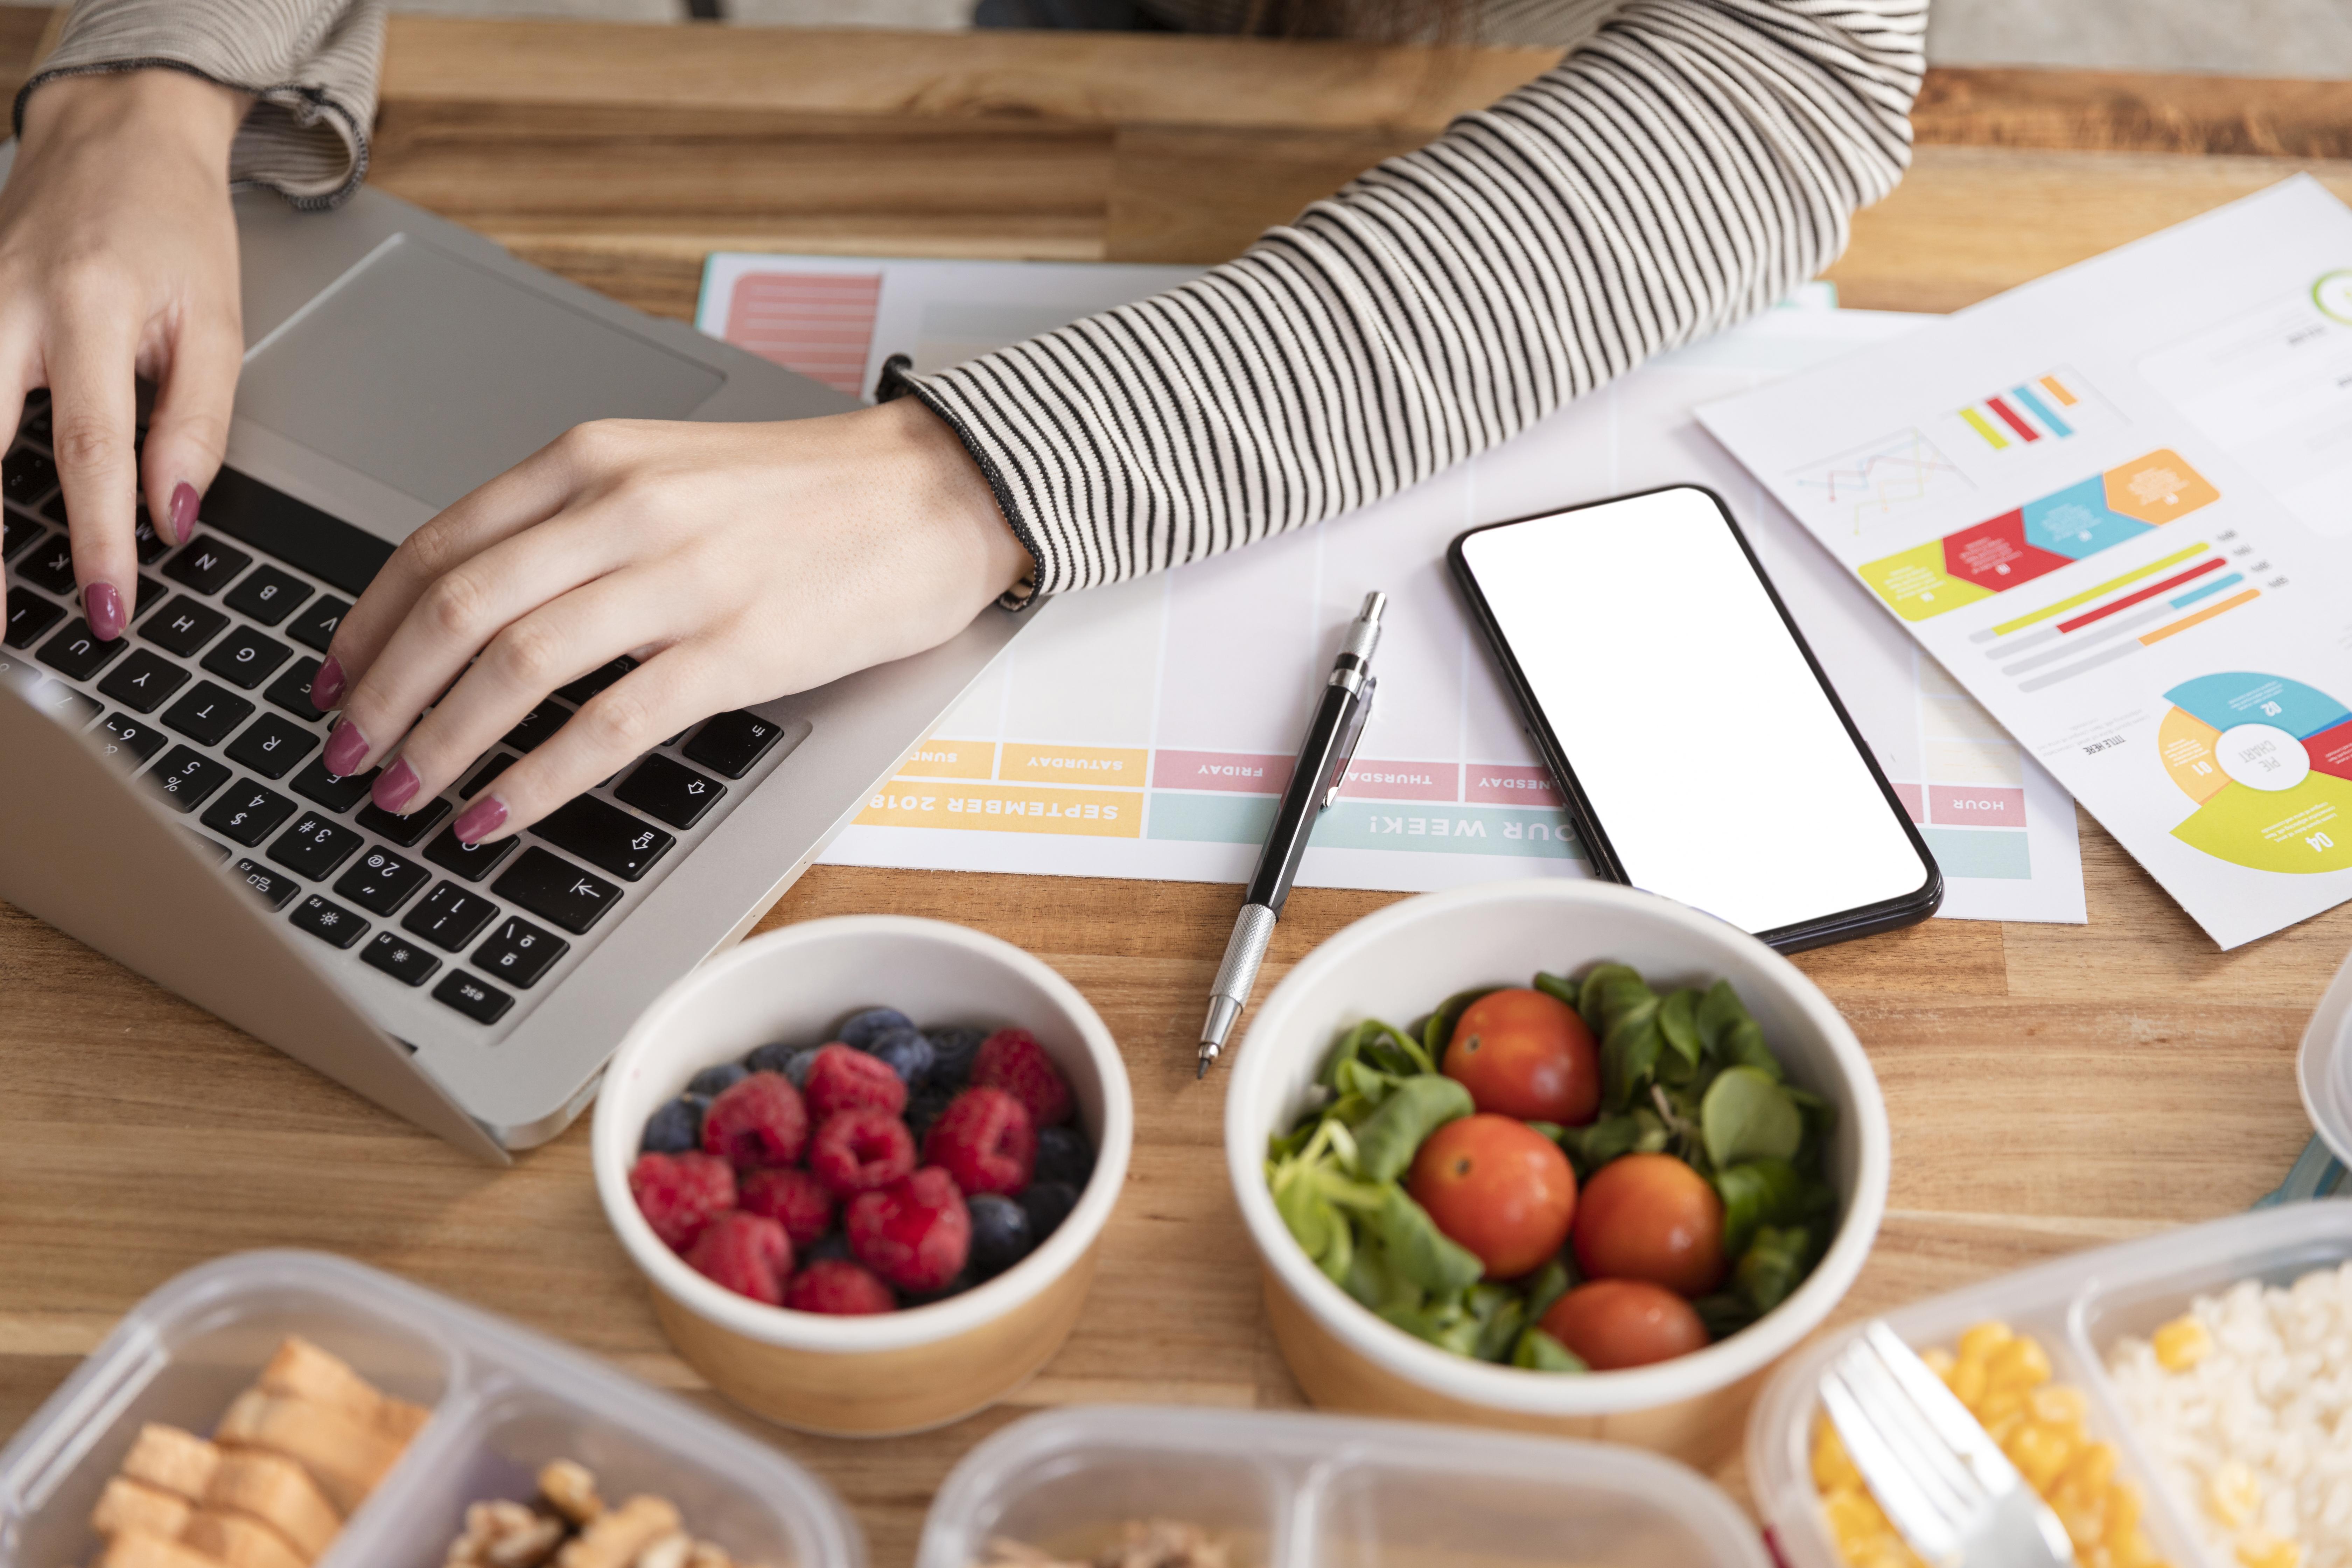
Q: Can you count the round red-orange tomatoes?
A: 4